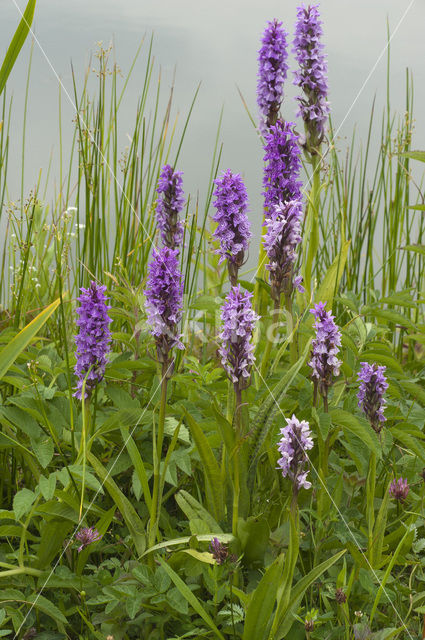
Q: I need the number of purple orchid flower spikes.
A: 12